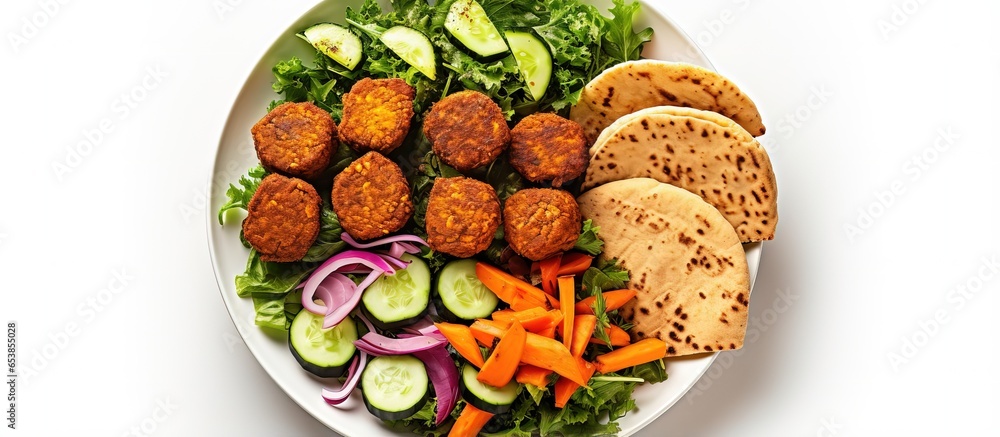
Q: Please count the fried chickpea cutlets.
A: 8